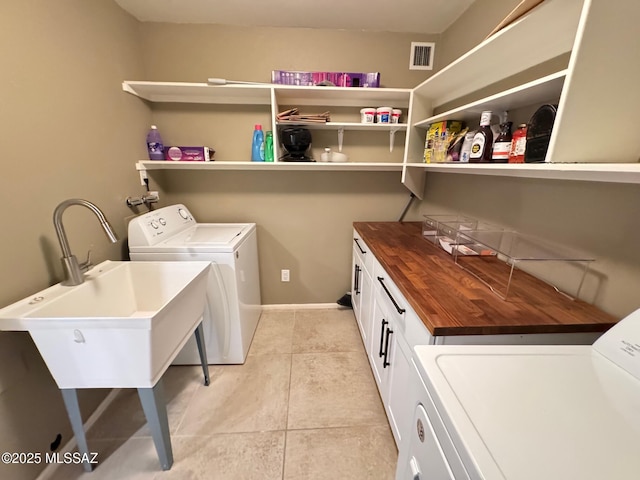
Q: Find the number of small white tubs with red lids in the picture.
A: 3